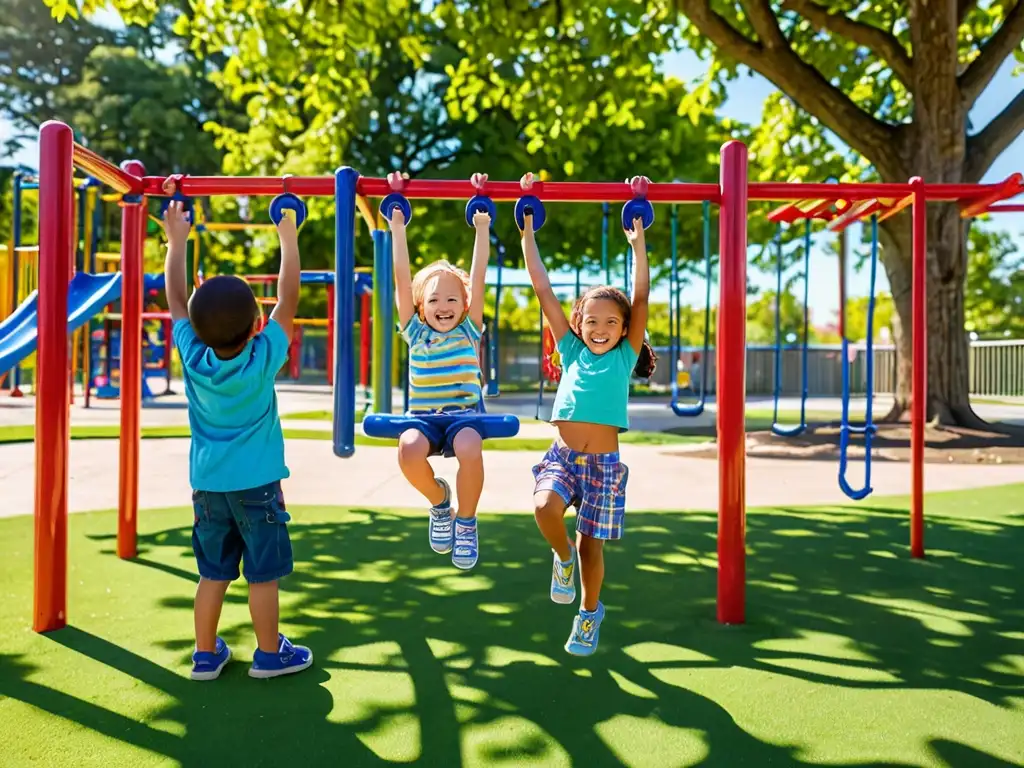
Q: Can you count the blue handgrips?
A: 6